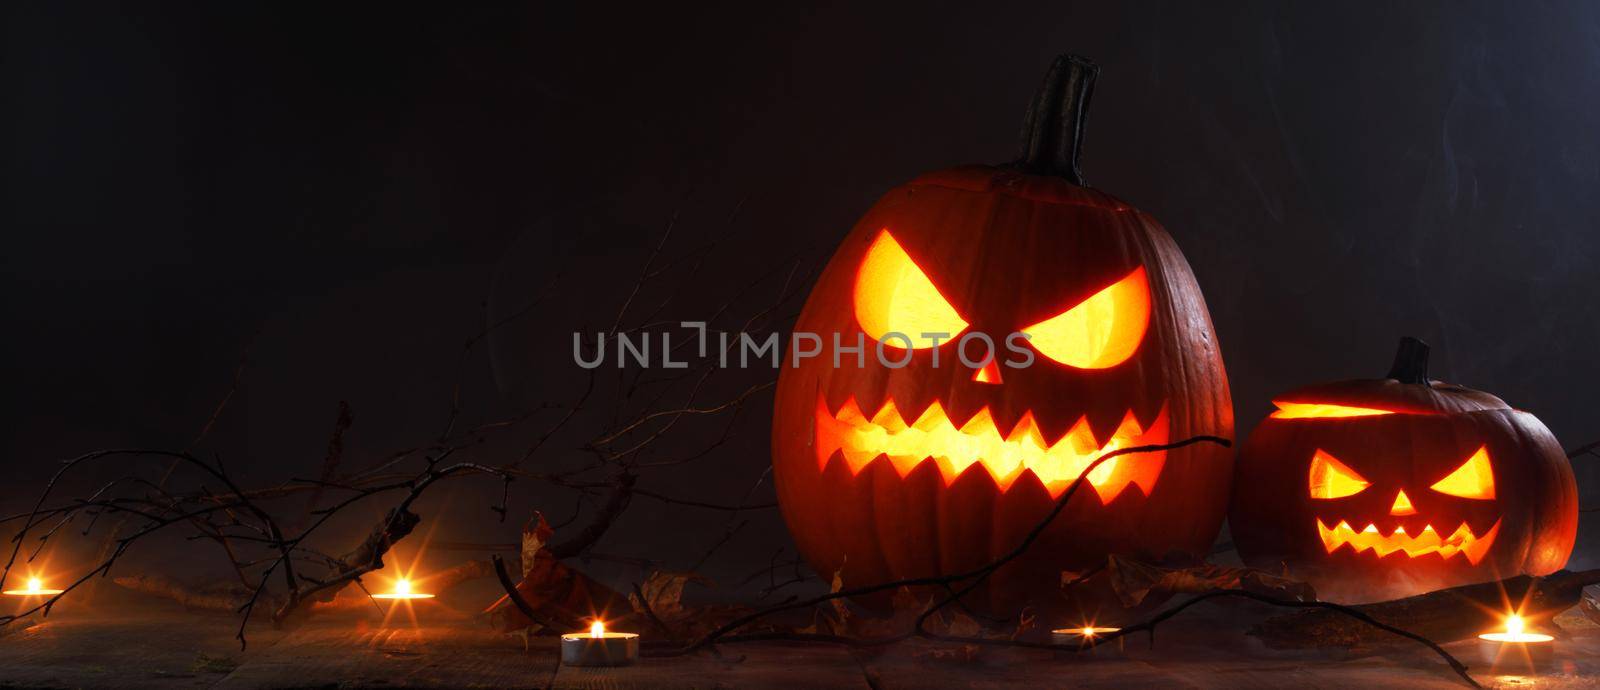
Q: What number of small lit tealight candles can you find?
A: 5